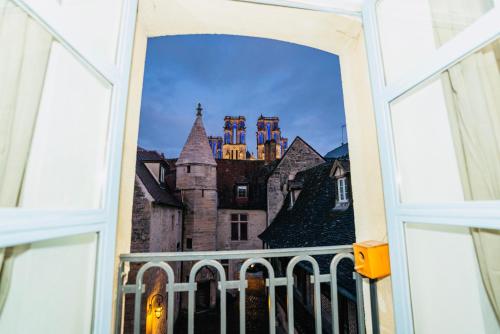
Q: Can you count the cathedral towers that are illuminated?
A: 2